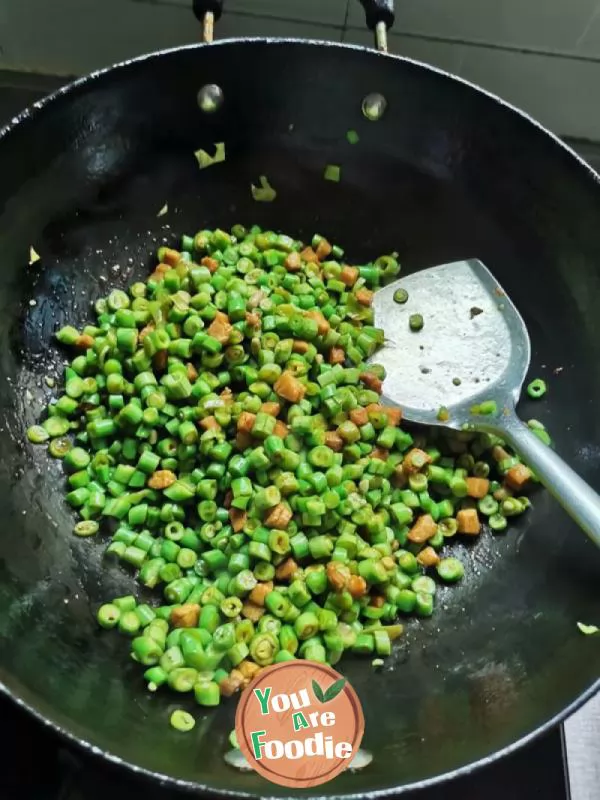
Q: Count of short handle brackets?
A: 2